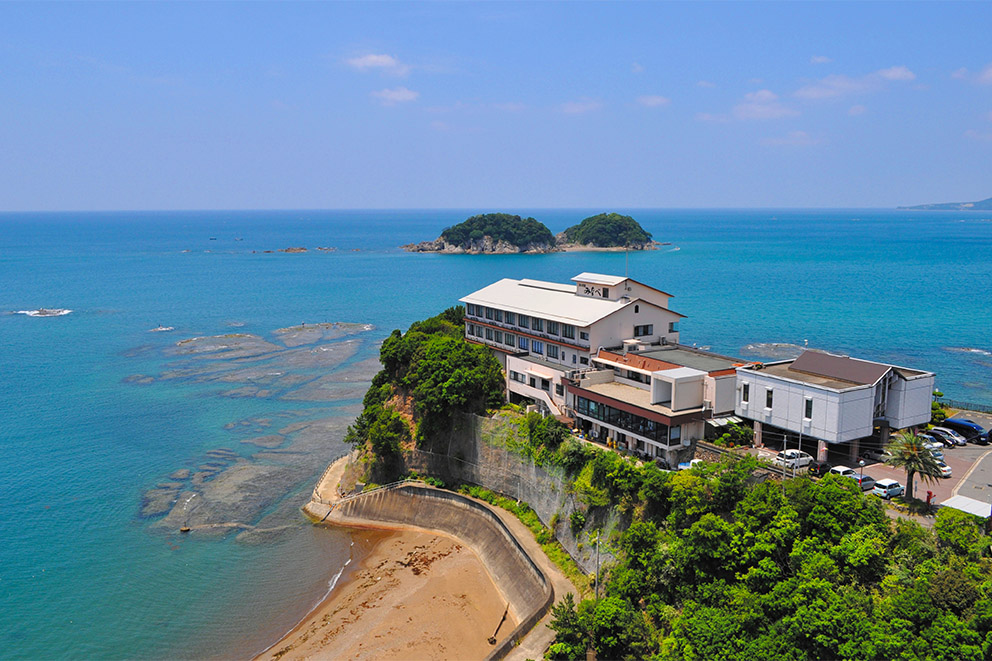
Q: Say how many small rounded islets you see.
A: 2